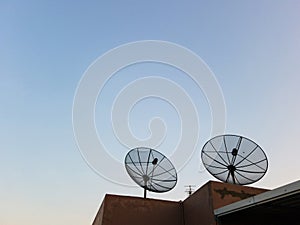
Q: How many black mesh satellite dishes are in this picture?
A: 2